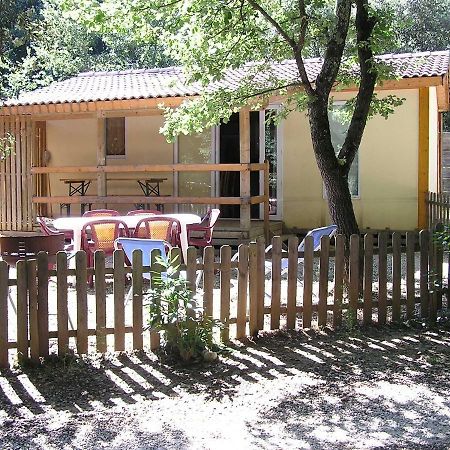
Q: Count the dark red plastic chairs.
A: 6